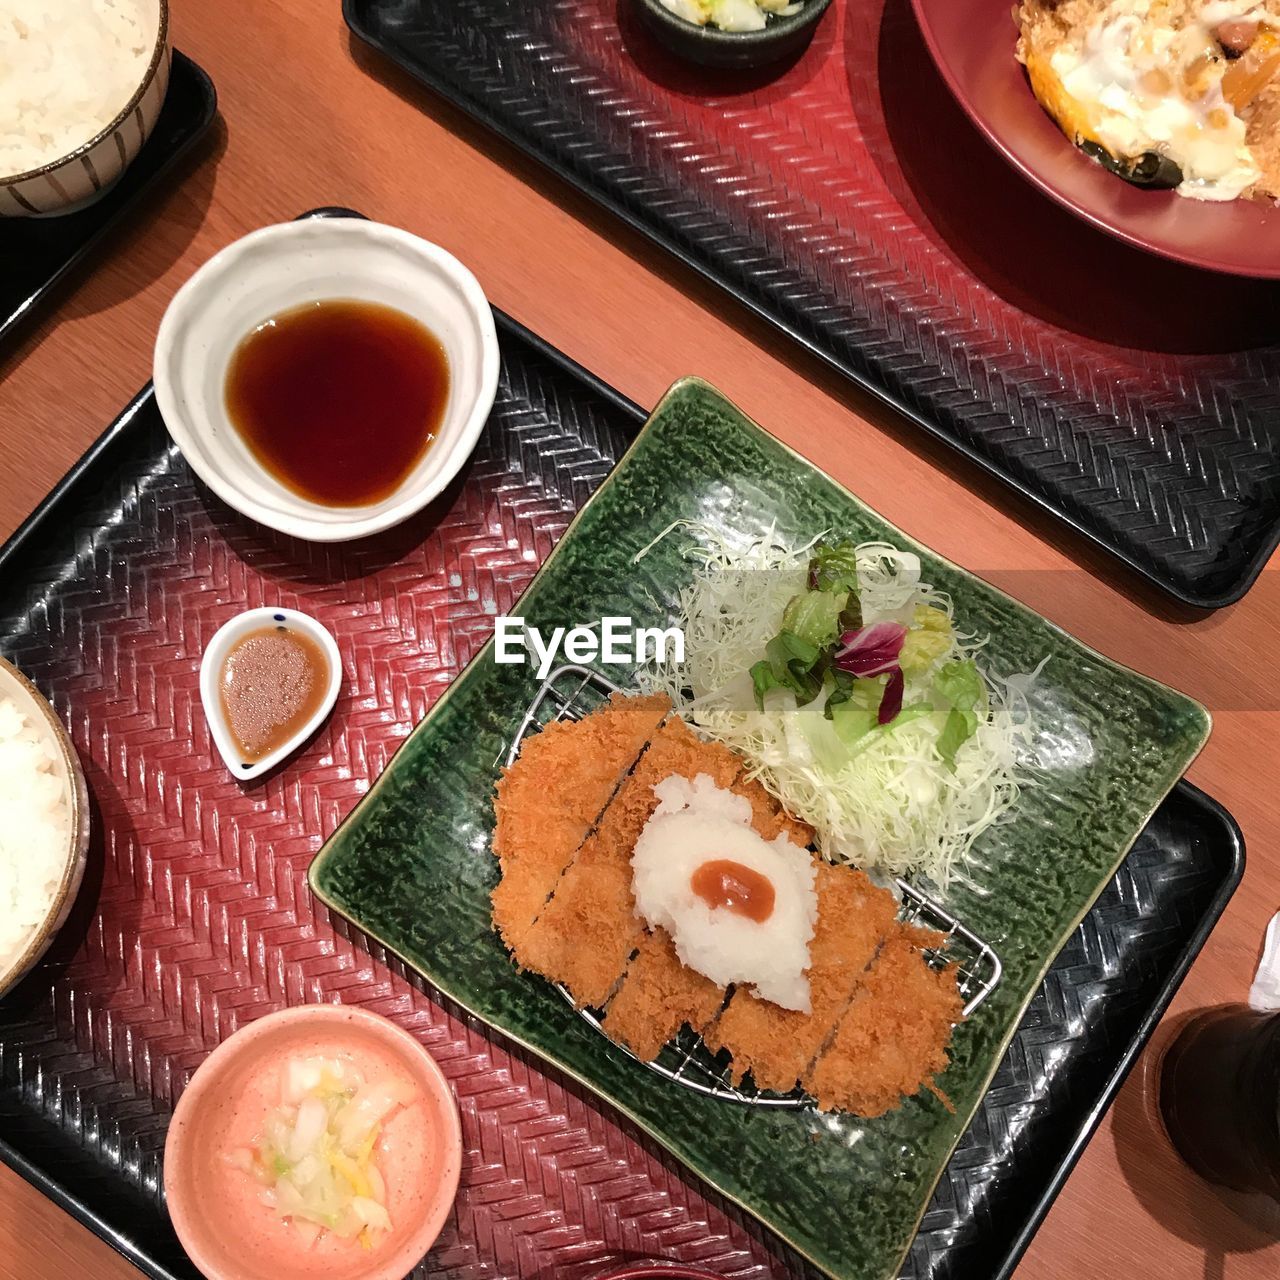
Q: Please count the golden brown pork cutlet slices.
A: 5